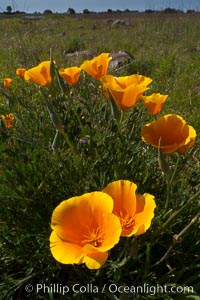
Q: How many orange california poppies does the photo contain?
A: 11